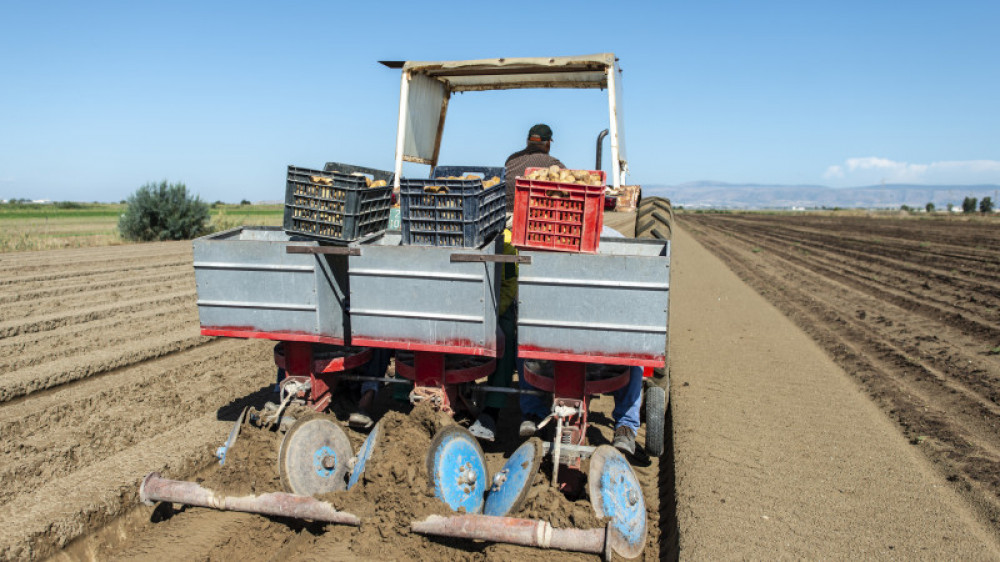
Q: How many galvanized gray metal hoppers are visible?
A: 3